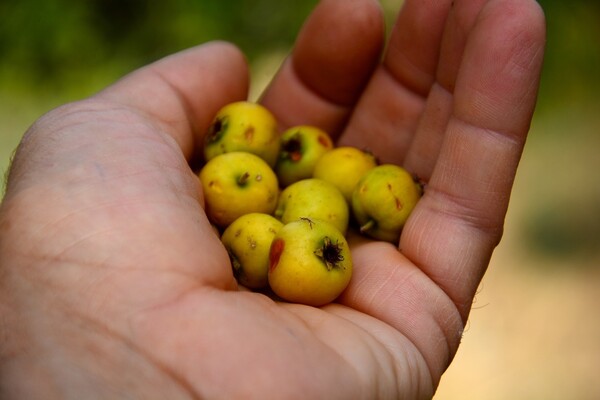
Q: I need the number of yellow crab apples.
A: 8